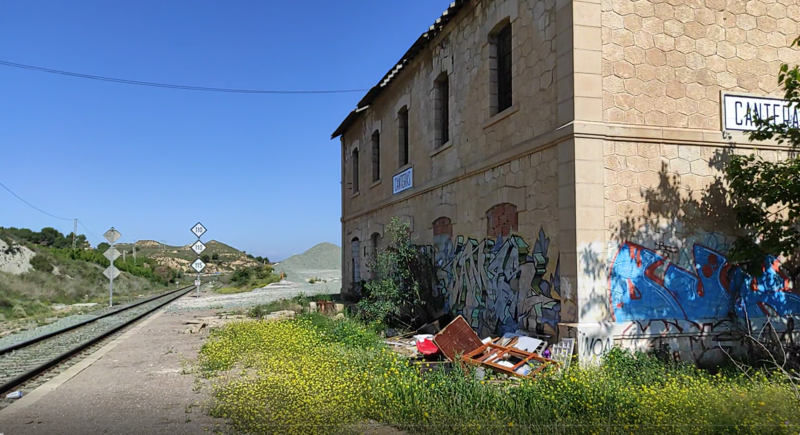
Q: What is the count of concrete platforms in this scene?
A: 1